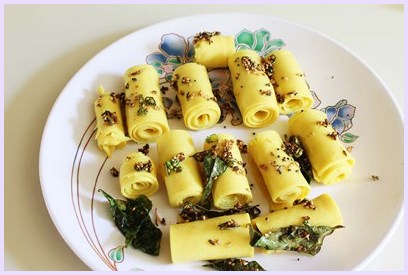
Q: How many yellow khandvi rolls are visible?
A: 13